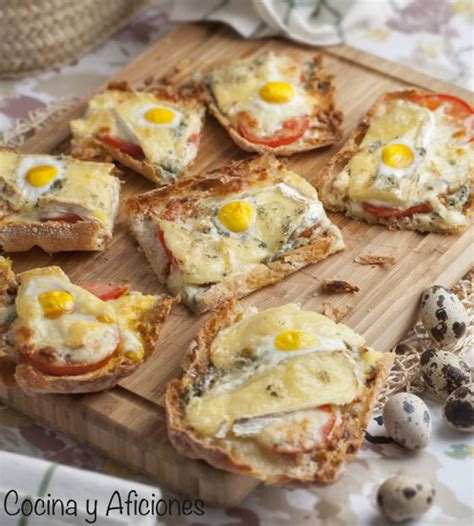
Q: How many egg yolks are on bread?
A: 7